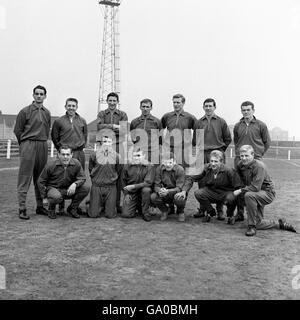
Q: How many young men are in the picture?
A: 13